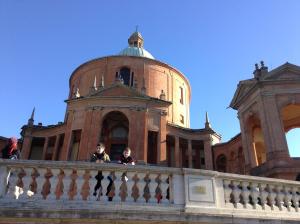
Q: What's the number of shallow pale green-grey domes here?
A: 1